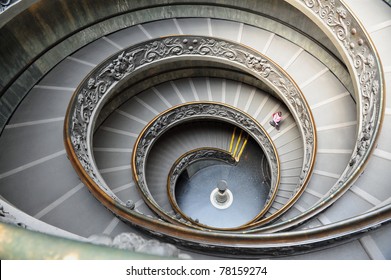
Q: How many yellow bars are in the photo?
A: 3